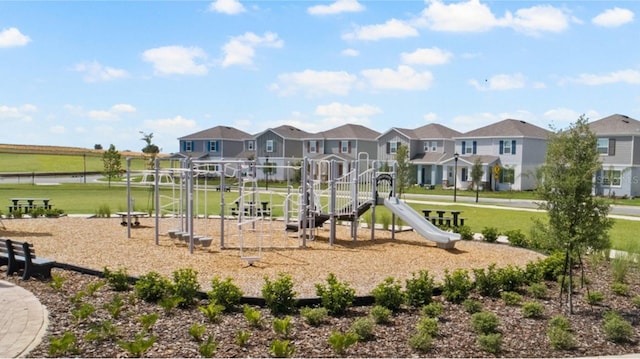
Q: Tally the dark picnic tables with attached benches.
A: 3